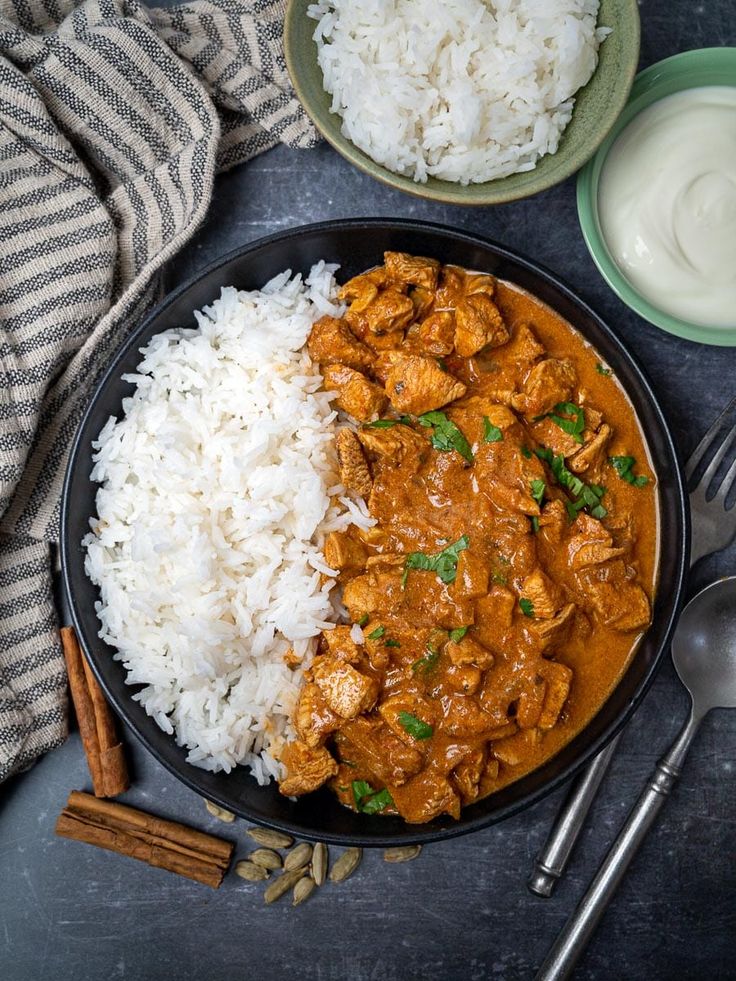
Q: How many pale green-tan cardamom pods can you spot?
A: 10